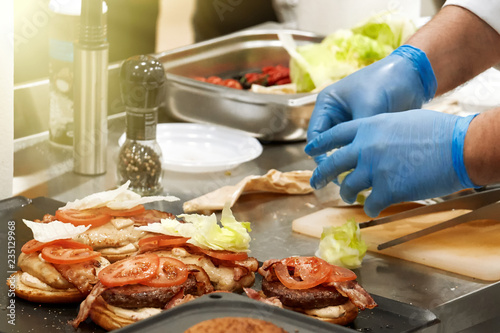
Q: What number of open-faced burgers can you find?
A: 5